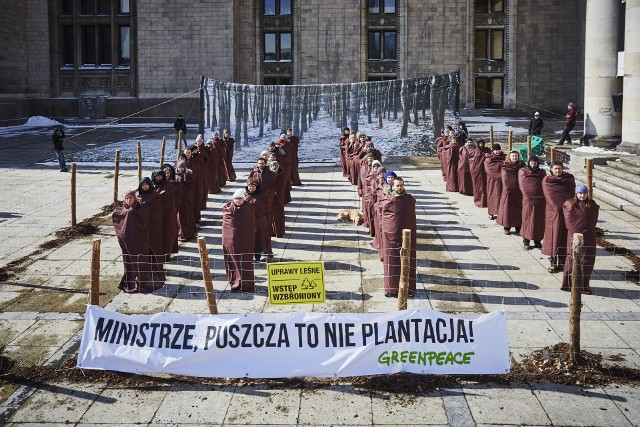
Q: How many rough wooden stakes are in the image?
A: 14